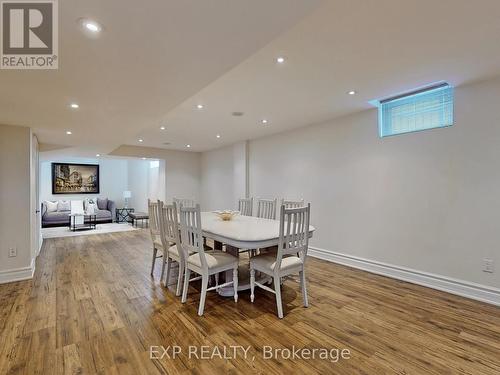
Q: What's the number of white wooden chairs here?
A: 8